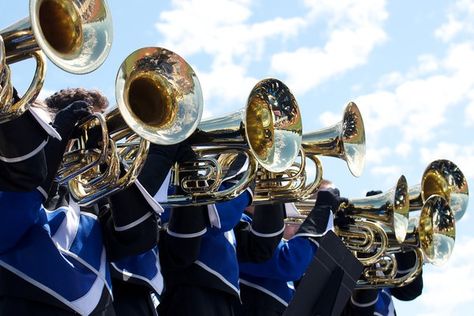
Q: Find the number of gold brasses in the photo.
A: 7